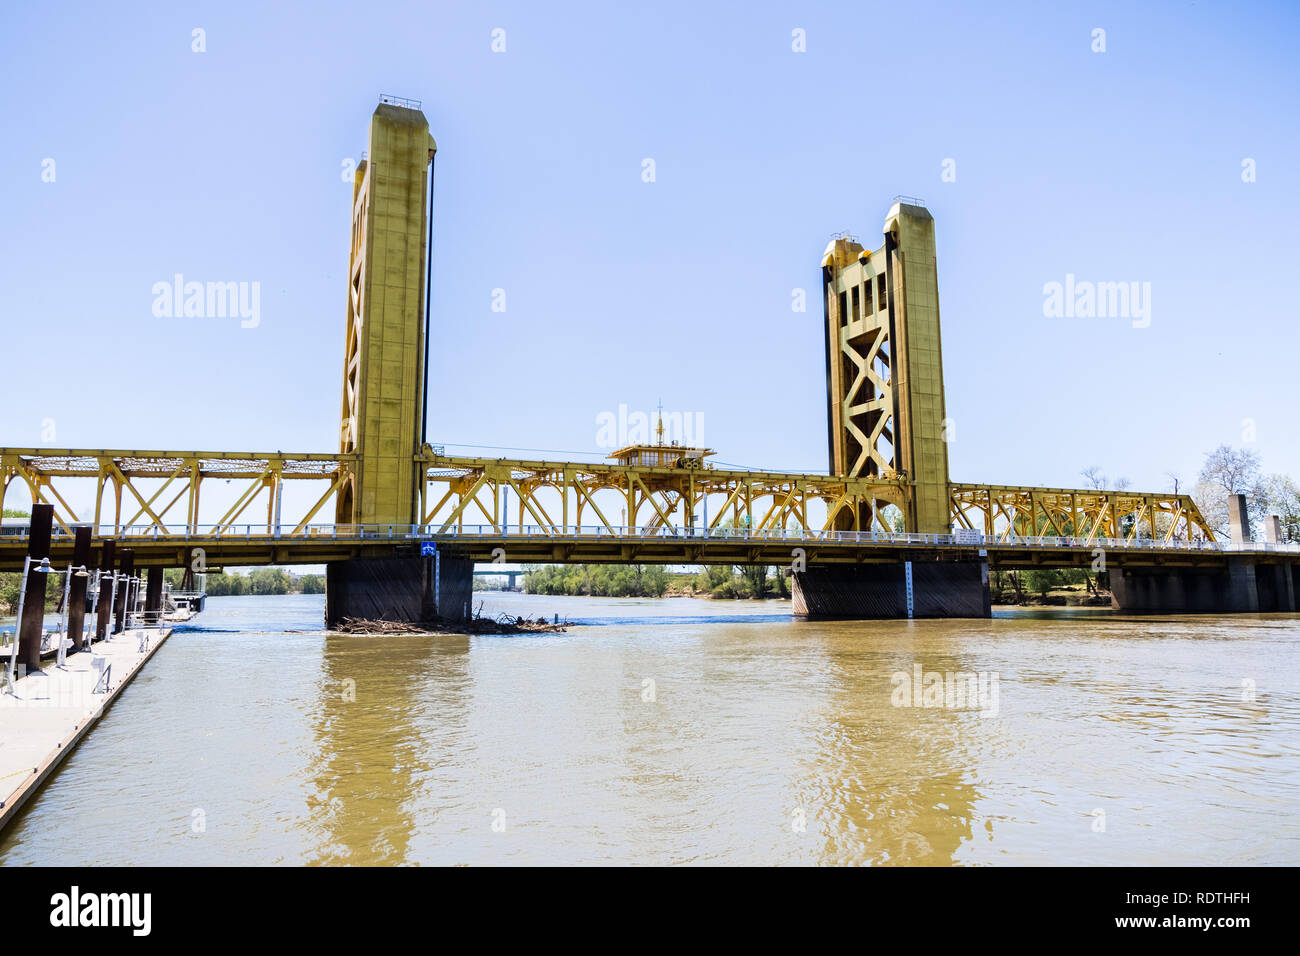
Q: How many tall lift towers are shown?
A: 2